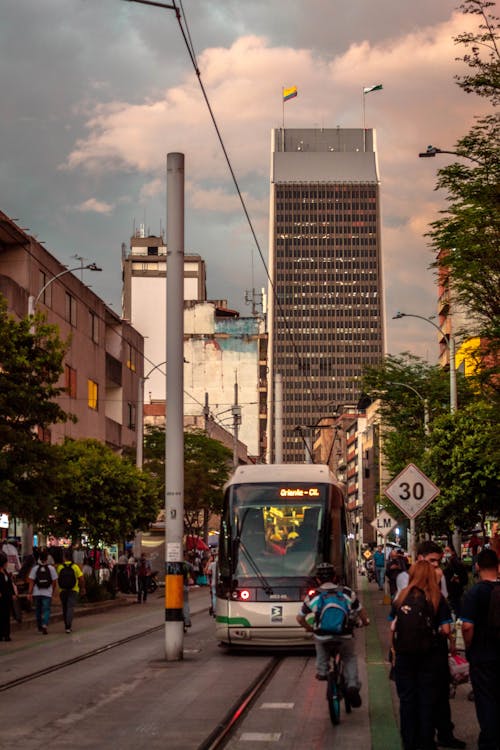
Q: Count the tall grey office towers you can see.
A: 1